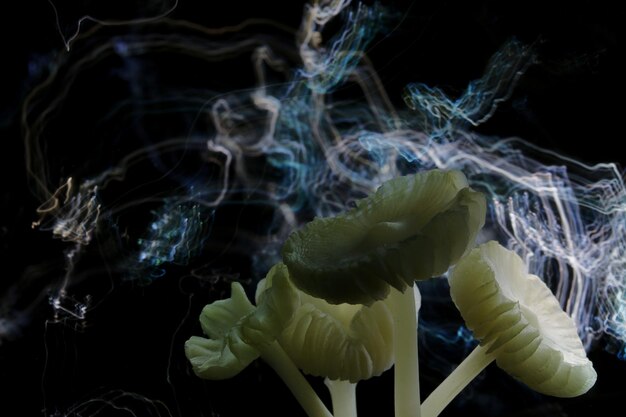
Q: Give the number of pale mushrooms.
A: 4